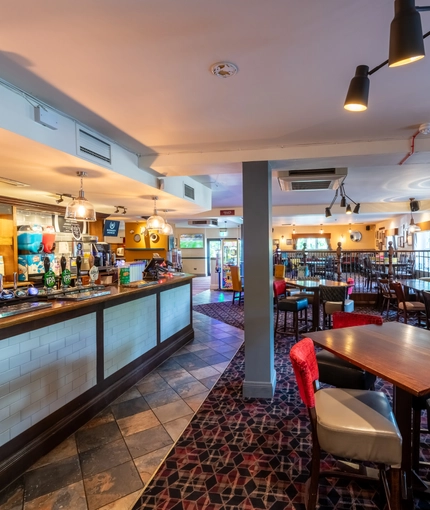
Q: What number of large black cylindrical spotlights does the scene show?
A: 2